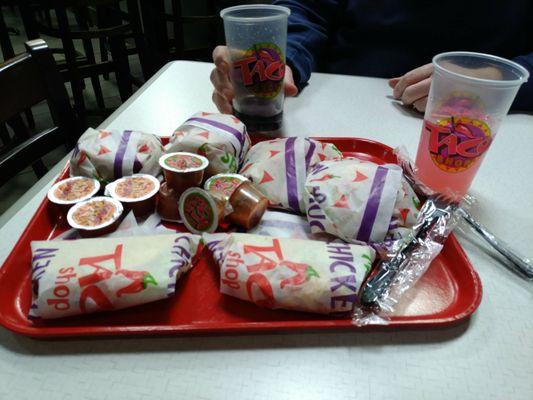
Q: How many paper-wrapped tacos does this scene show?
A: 6